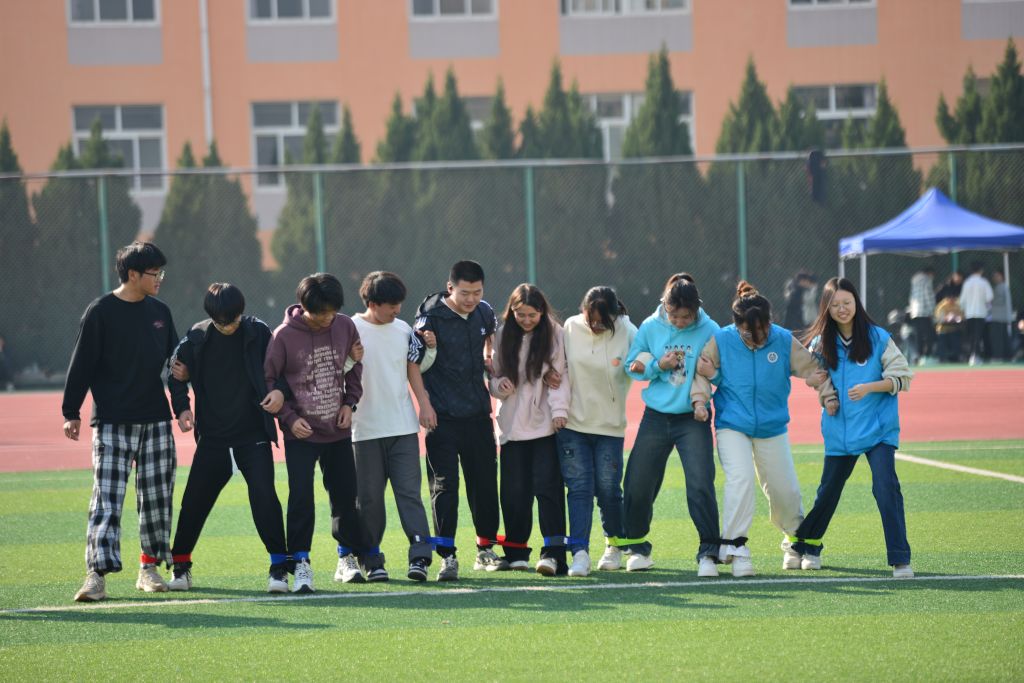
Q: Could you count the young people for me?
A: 10